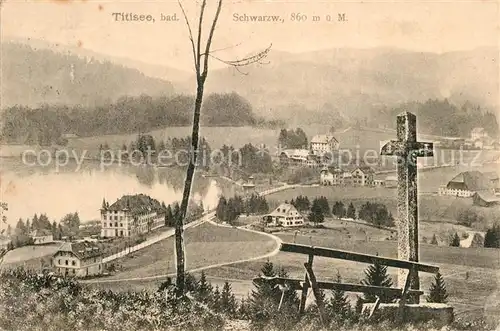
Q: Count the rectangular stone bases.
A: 1